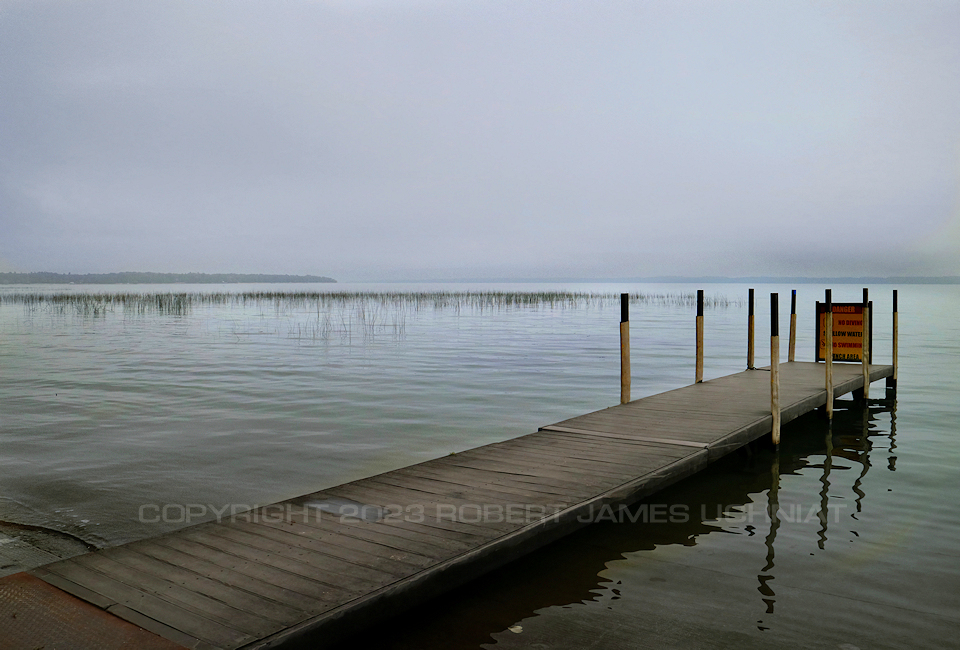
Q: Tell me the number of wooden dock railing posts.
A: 8